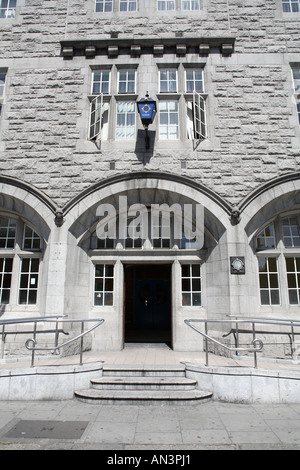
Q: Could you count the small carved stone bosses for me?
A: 2